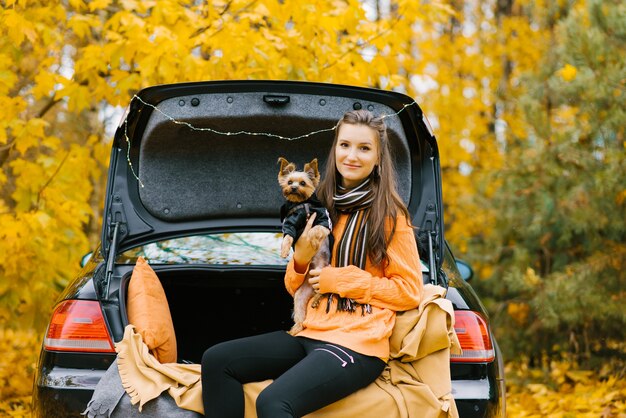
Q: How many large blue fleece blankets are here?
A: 0